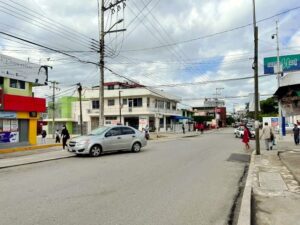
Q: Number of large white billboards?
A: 1